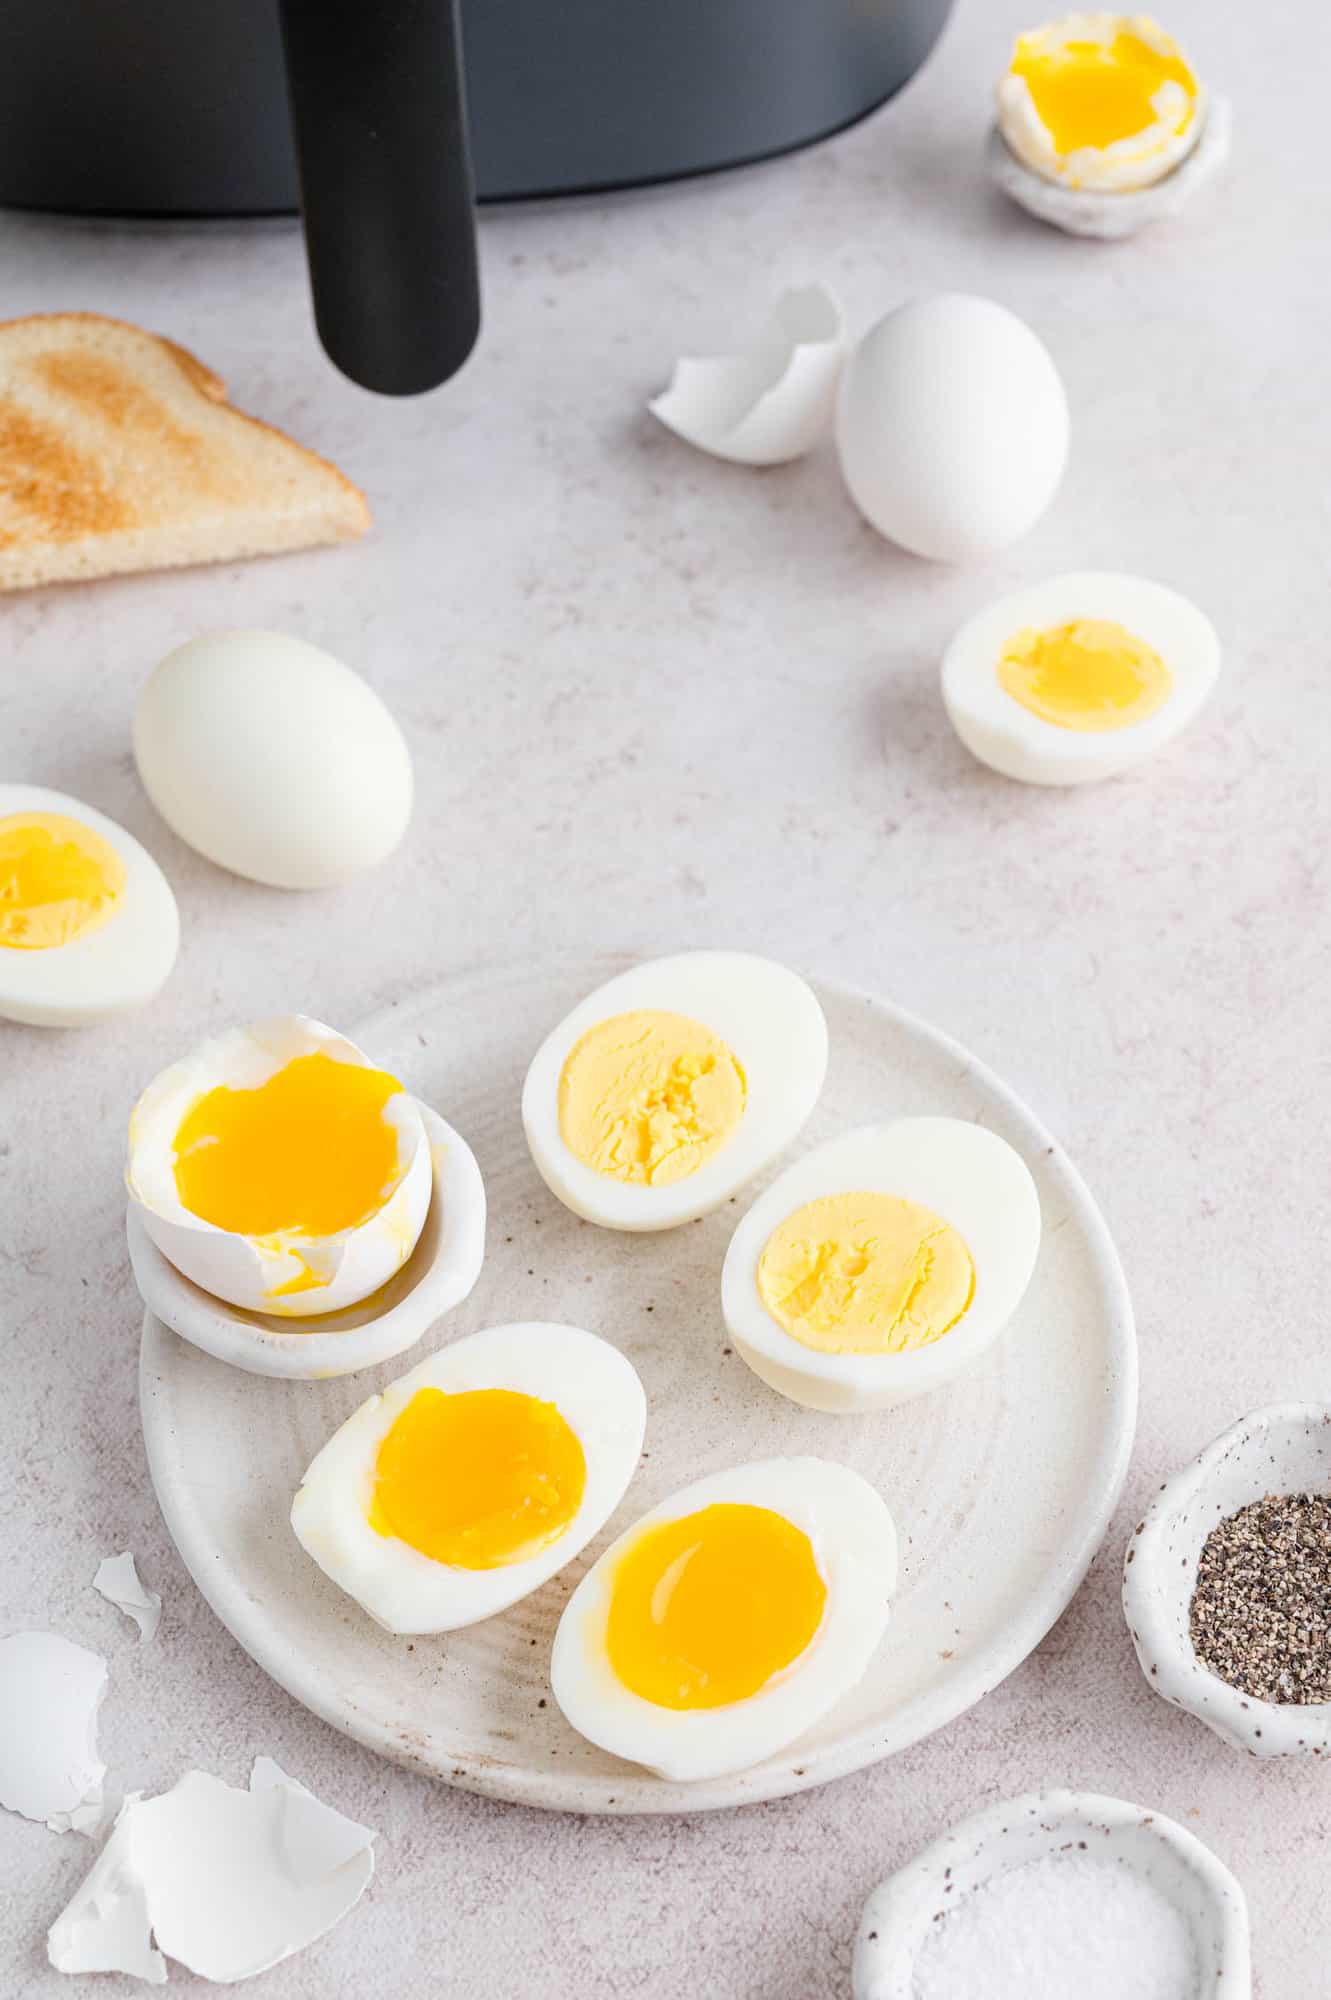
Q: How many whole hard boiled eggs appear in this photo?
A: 2